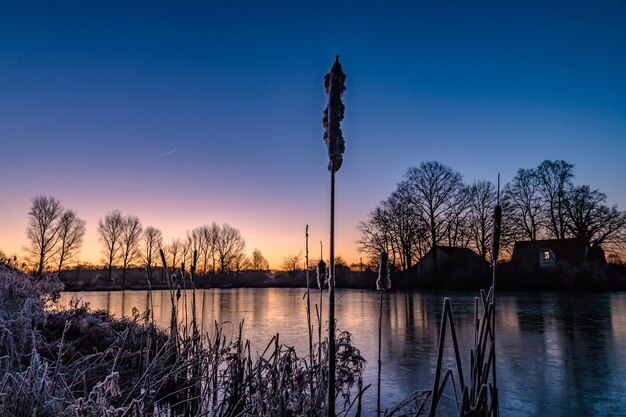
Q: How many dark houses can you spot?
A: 2